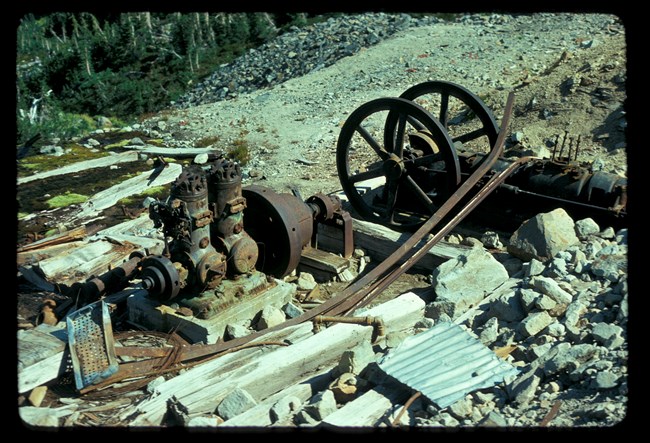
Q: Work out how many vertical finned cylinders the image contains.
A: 2